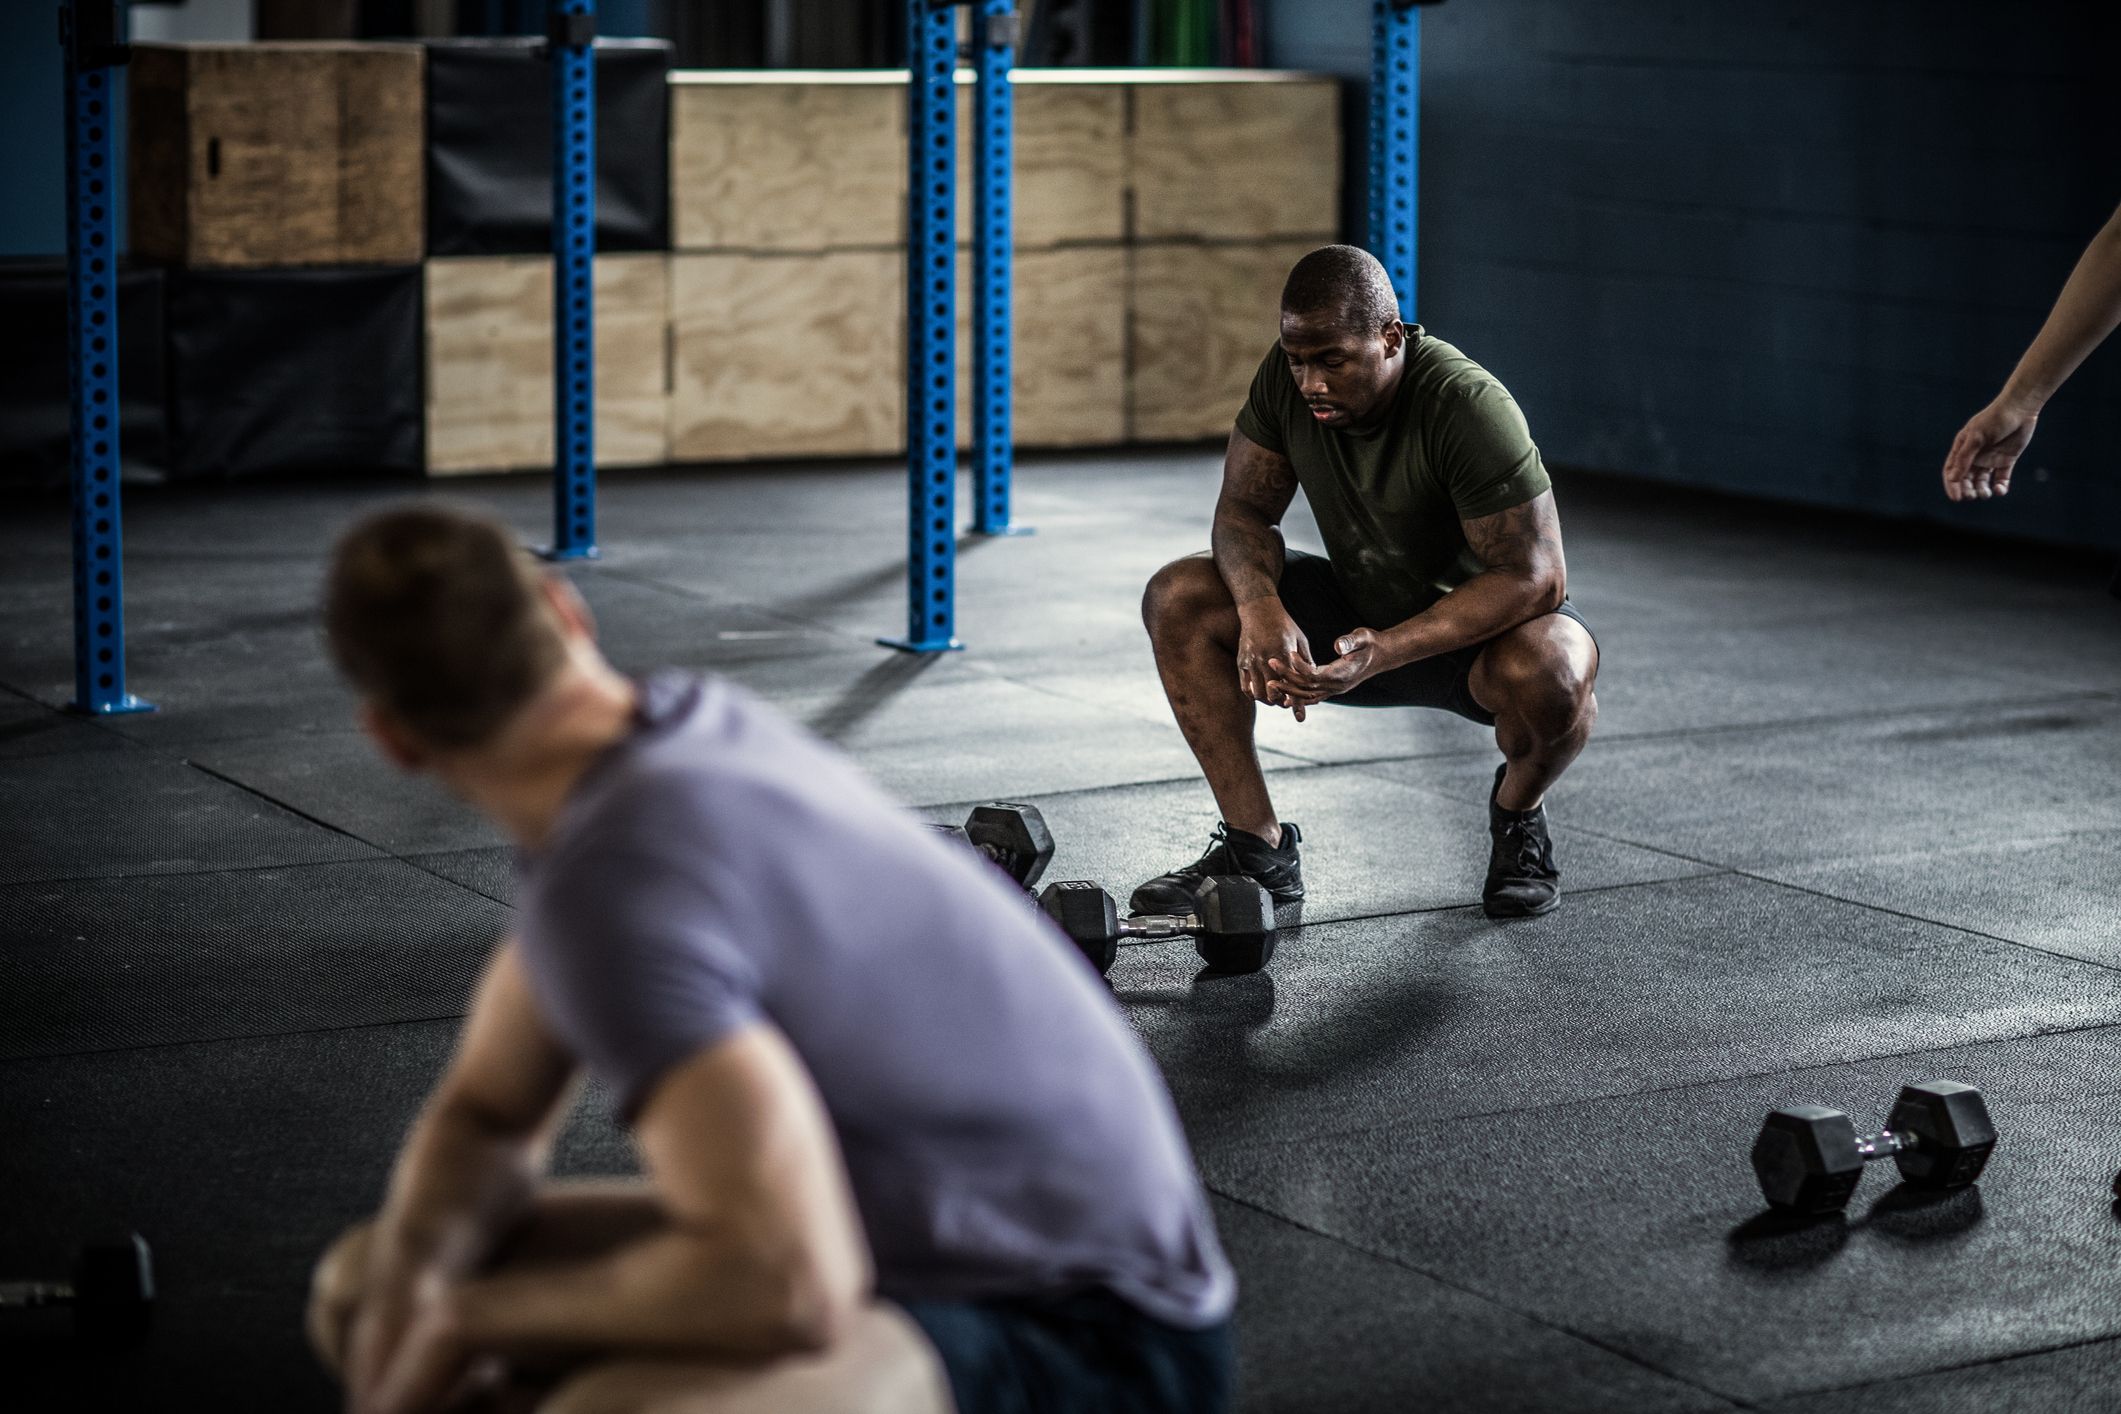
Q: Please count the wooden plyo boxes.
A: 8